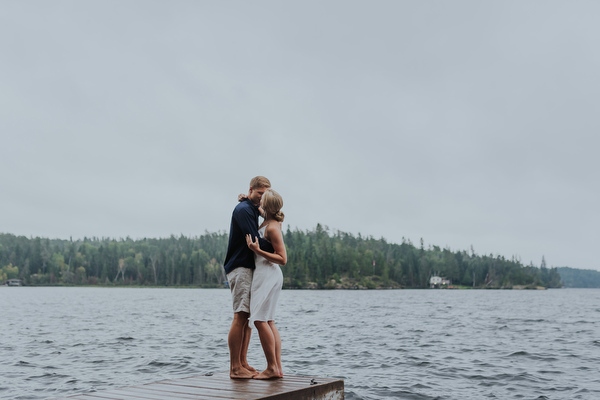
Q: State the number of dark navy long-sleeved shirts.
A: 1